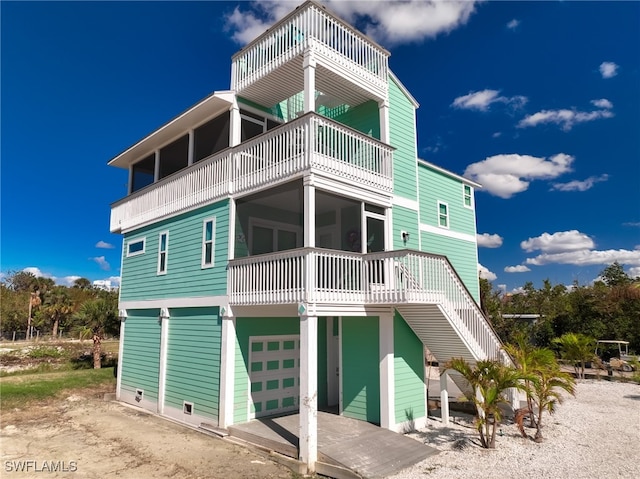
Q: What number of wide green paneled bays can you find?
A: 2